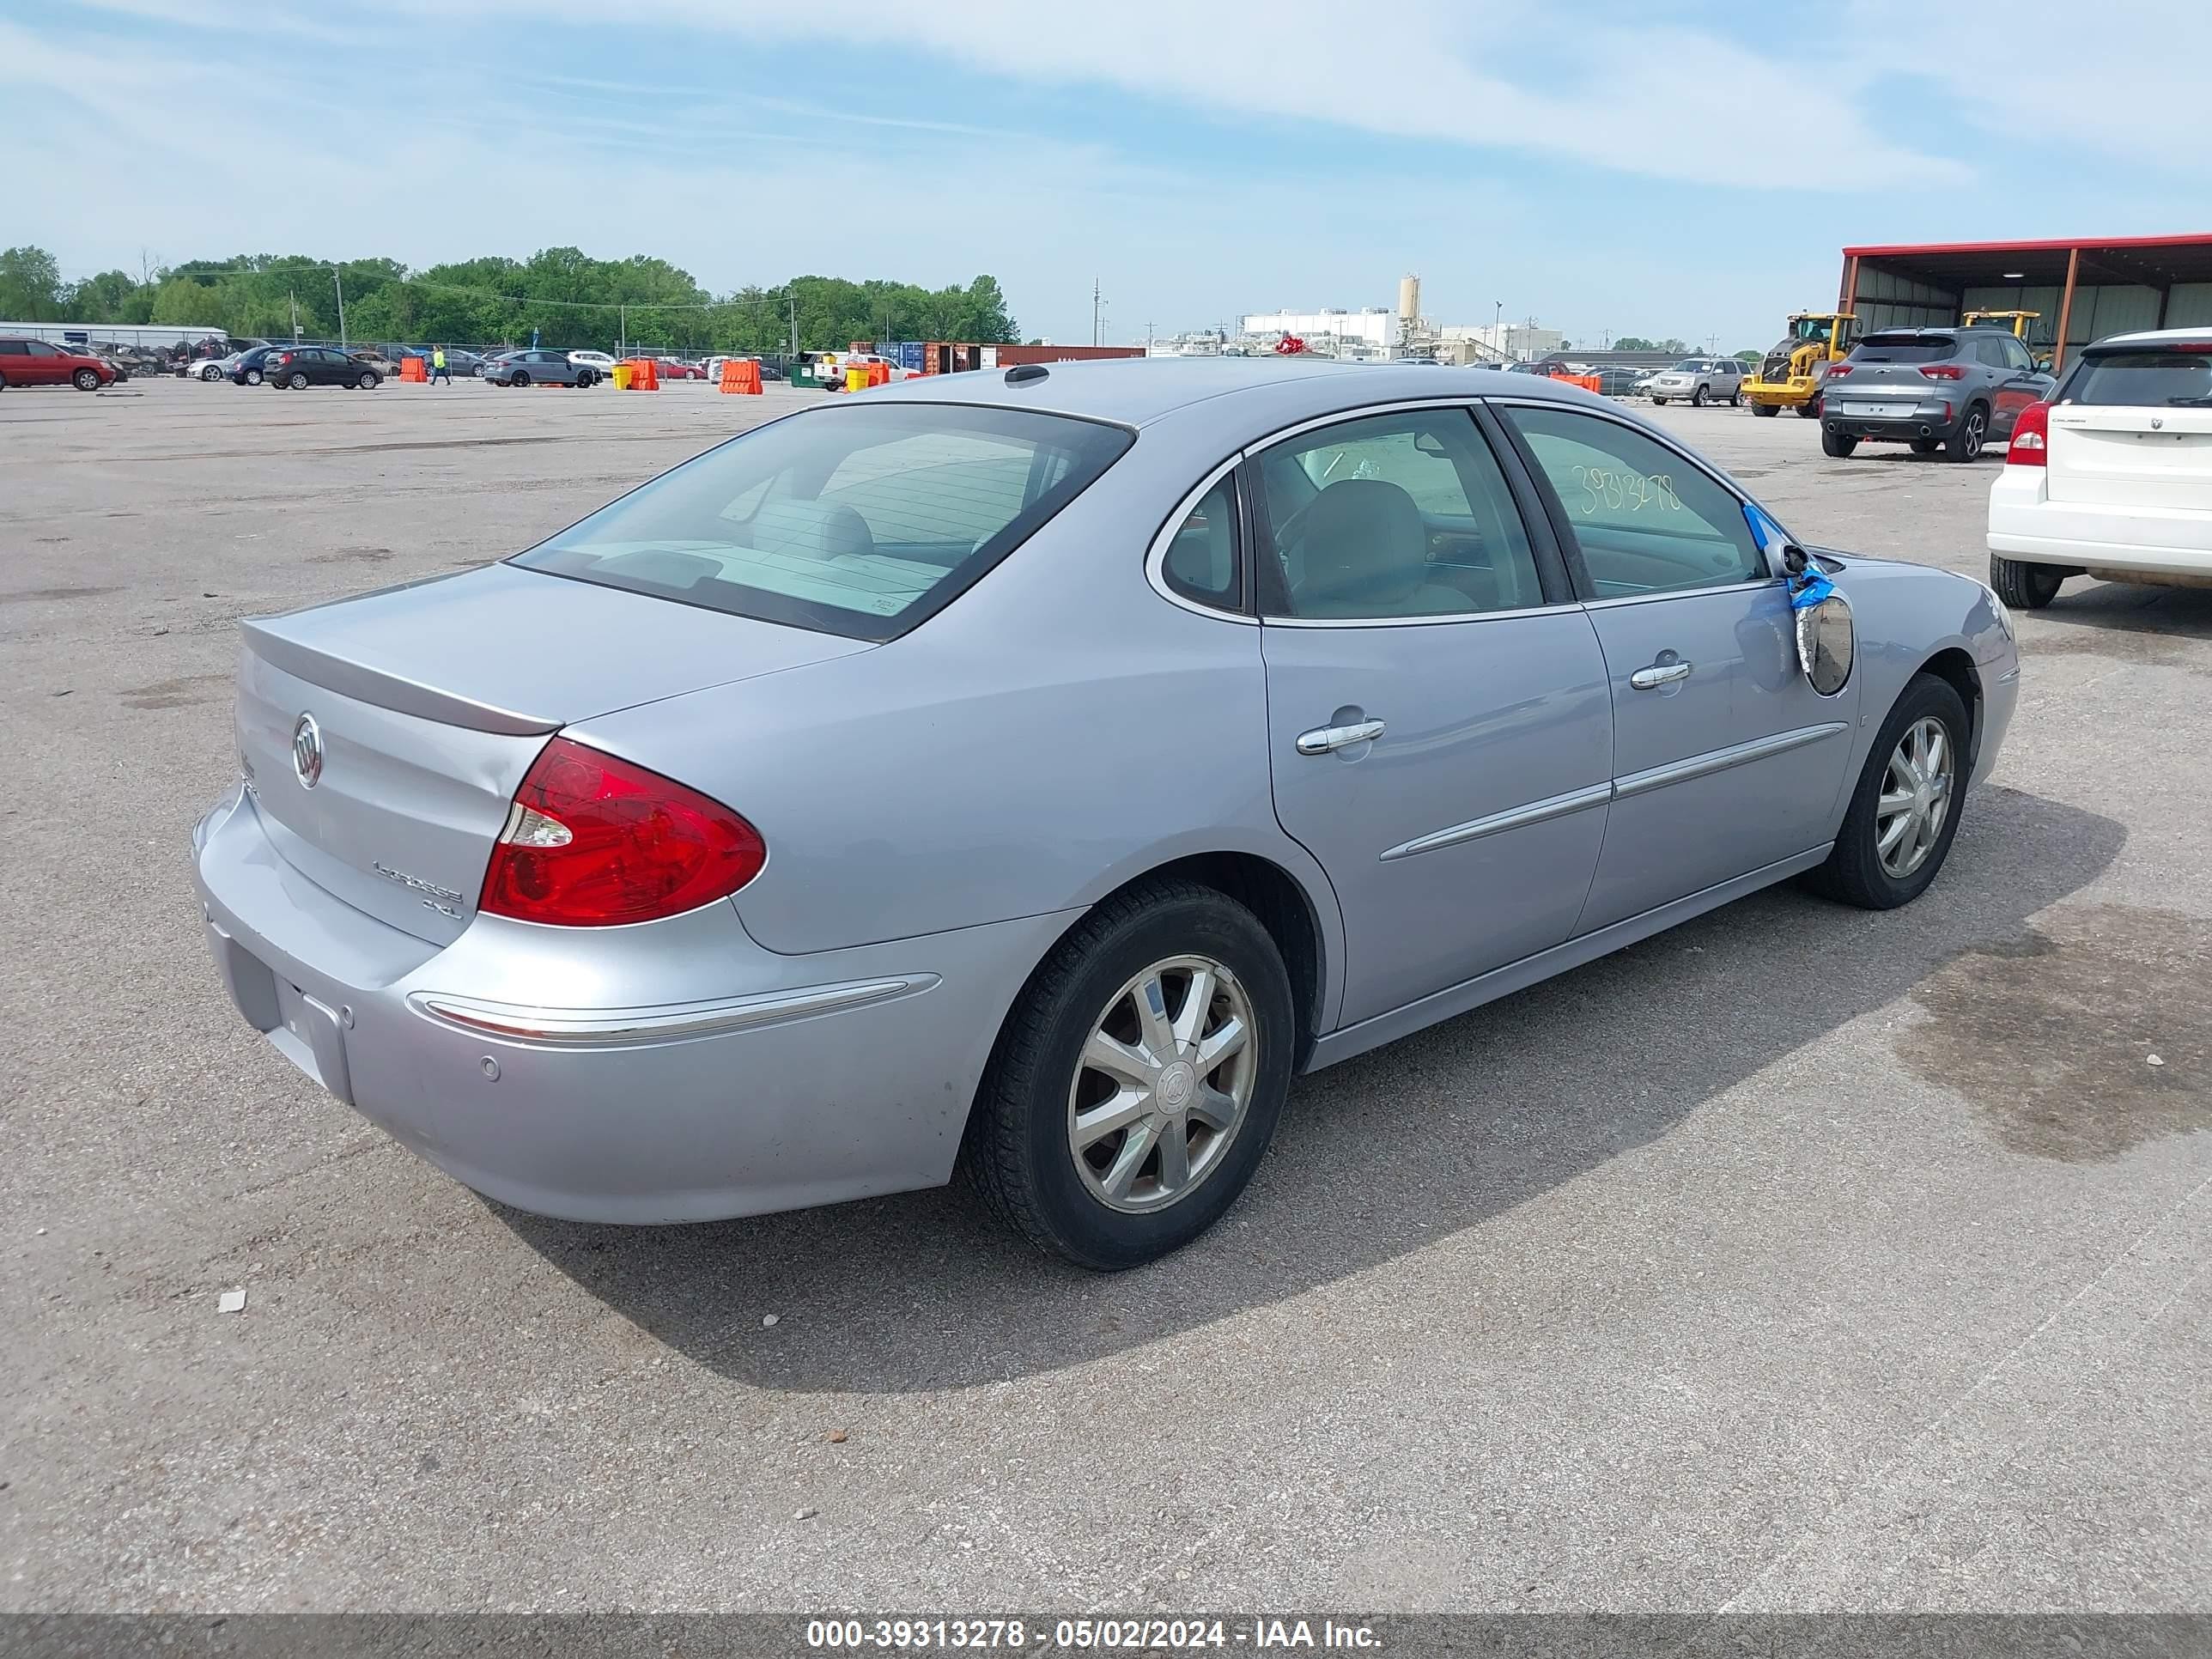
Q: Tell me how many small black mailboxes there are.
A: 0